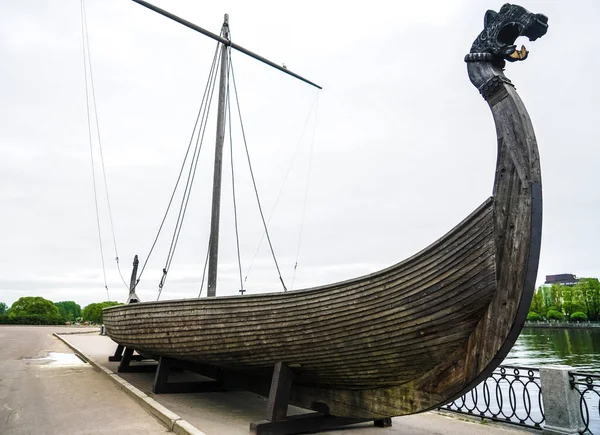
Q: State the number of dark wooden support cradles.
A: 4